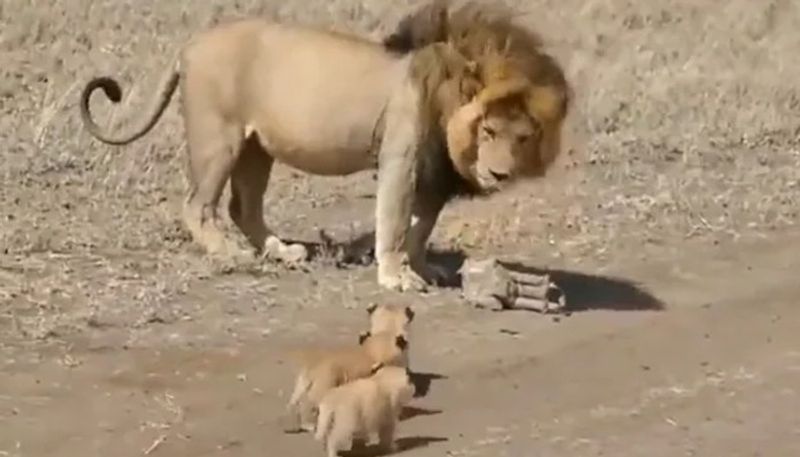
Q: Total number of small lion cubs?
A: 3